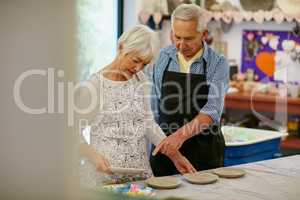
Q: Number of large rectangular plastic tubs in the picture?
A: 1